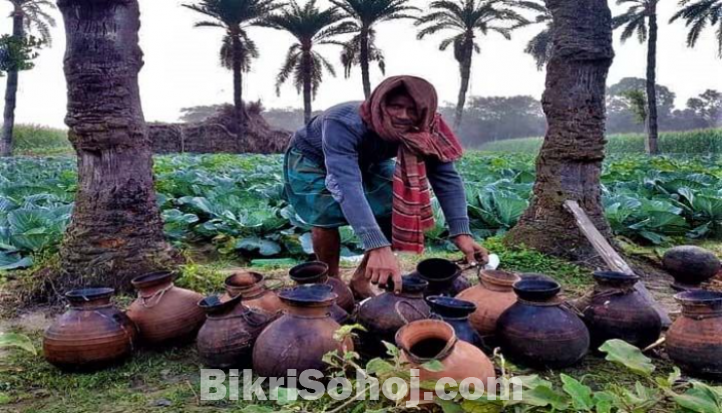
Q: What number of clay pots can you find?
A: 15